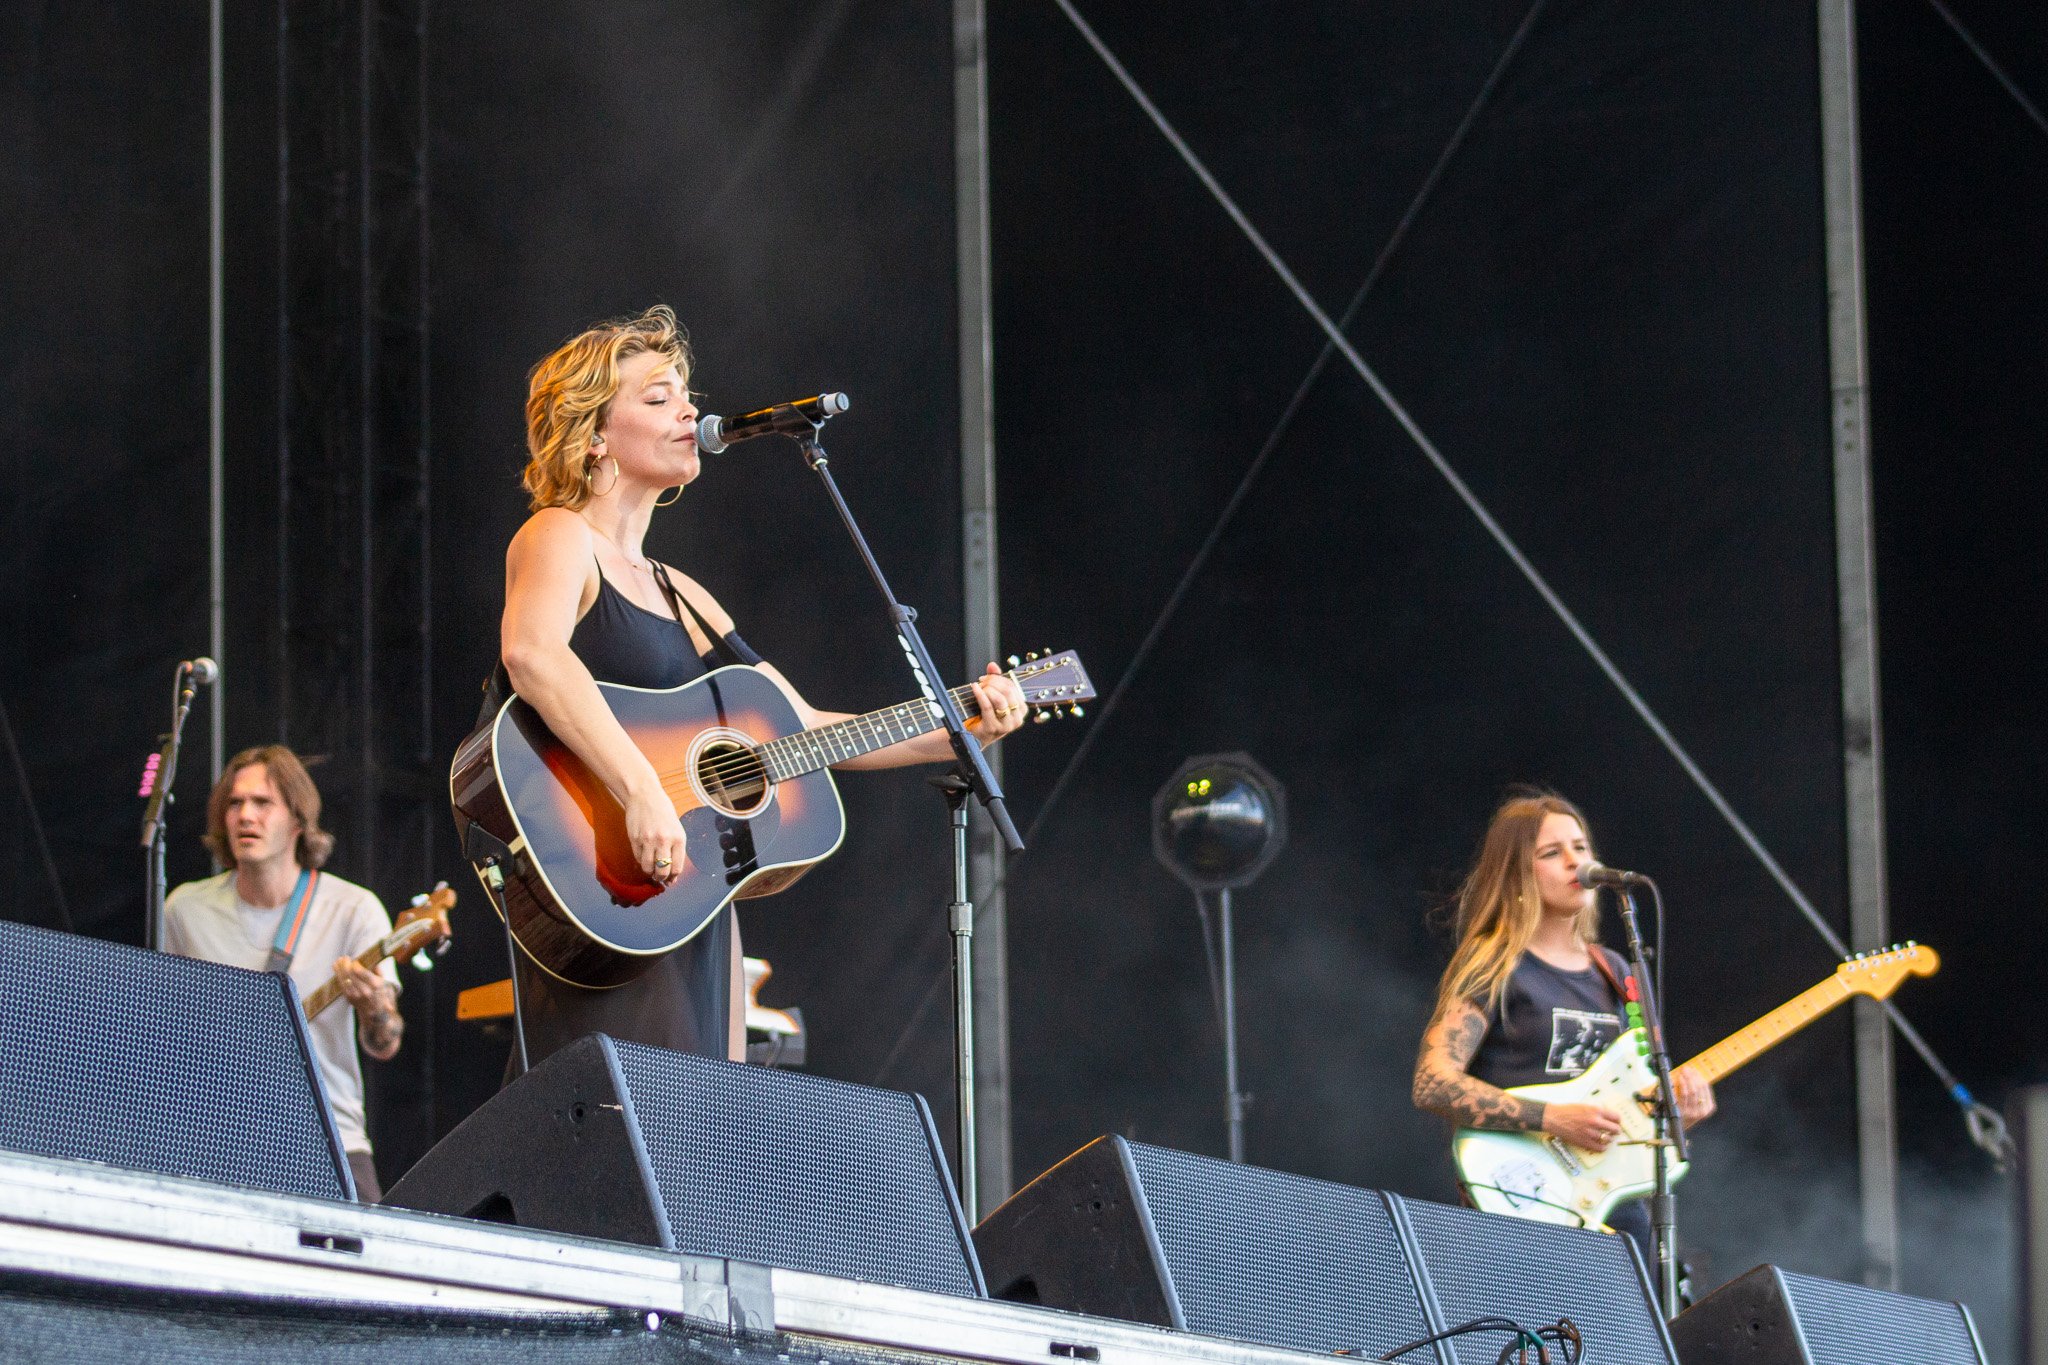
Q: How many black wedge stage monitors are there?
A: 5